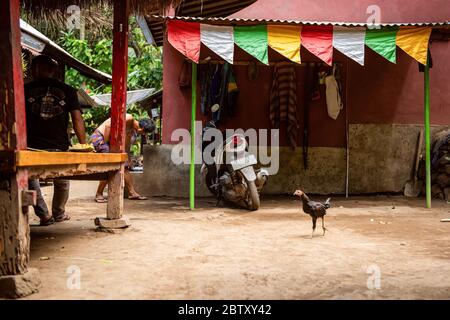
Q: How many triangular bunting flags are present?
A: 8